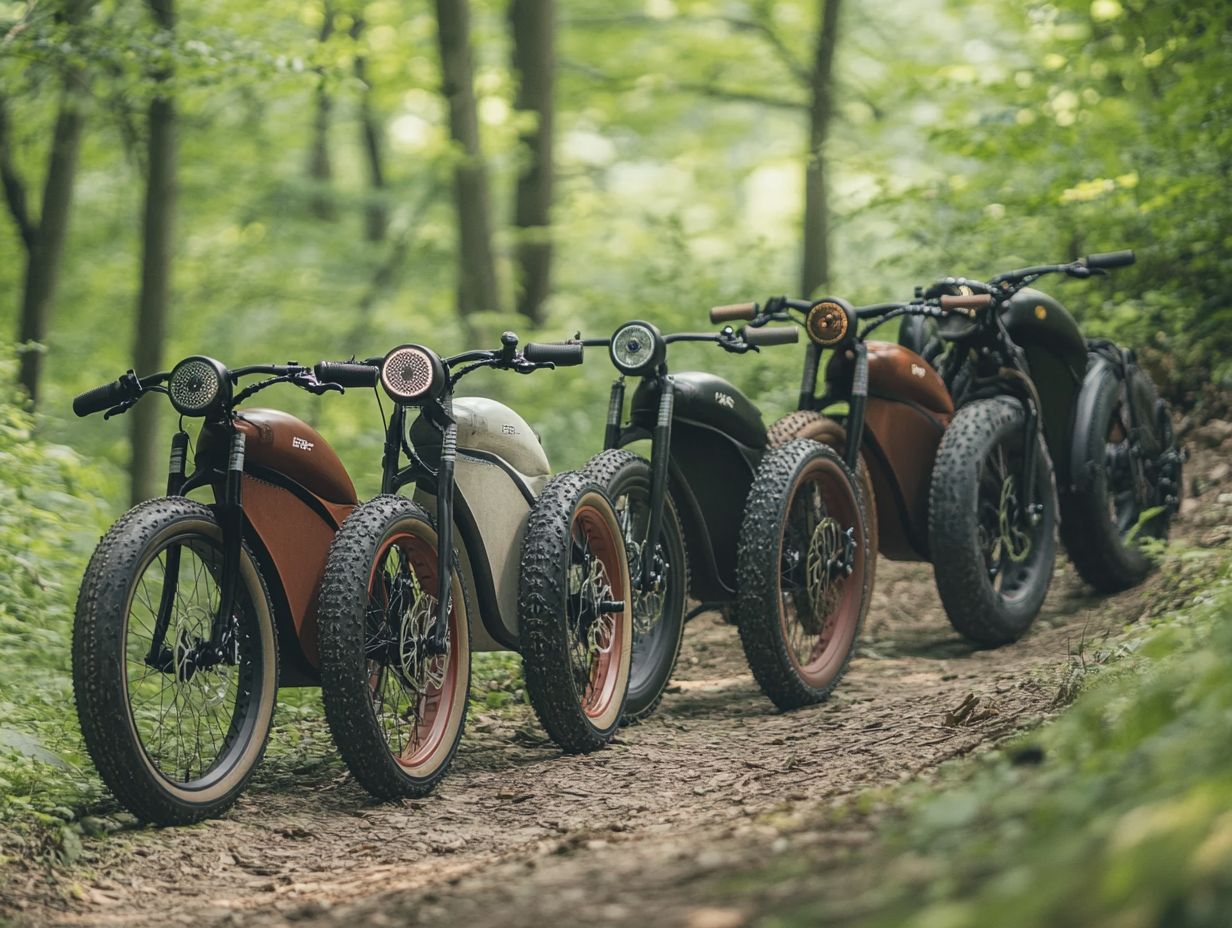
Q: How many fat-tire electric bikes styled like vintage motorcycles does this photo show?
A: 5